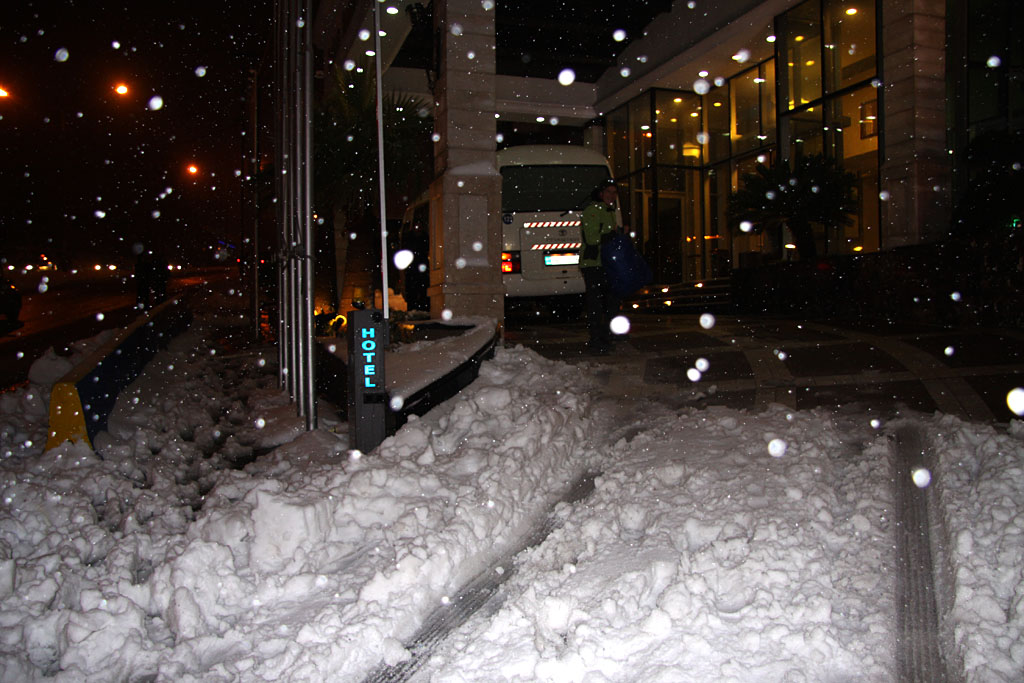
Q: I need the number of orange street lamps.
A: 3